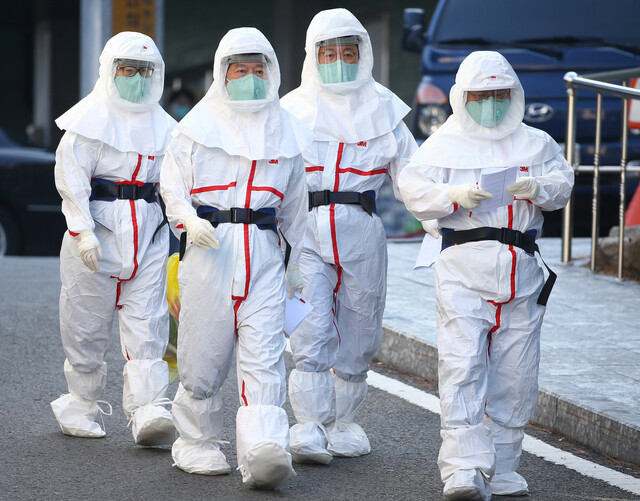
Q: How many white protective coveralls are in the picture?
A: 4